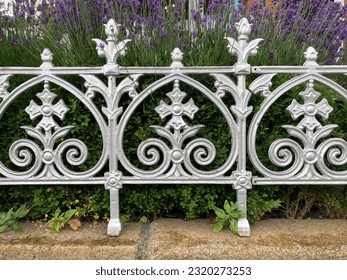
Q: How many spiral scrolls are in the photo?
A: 6